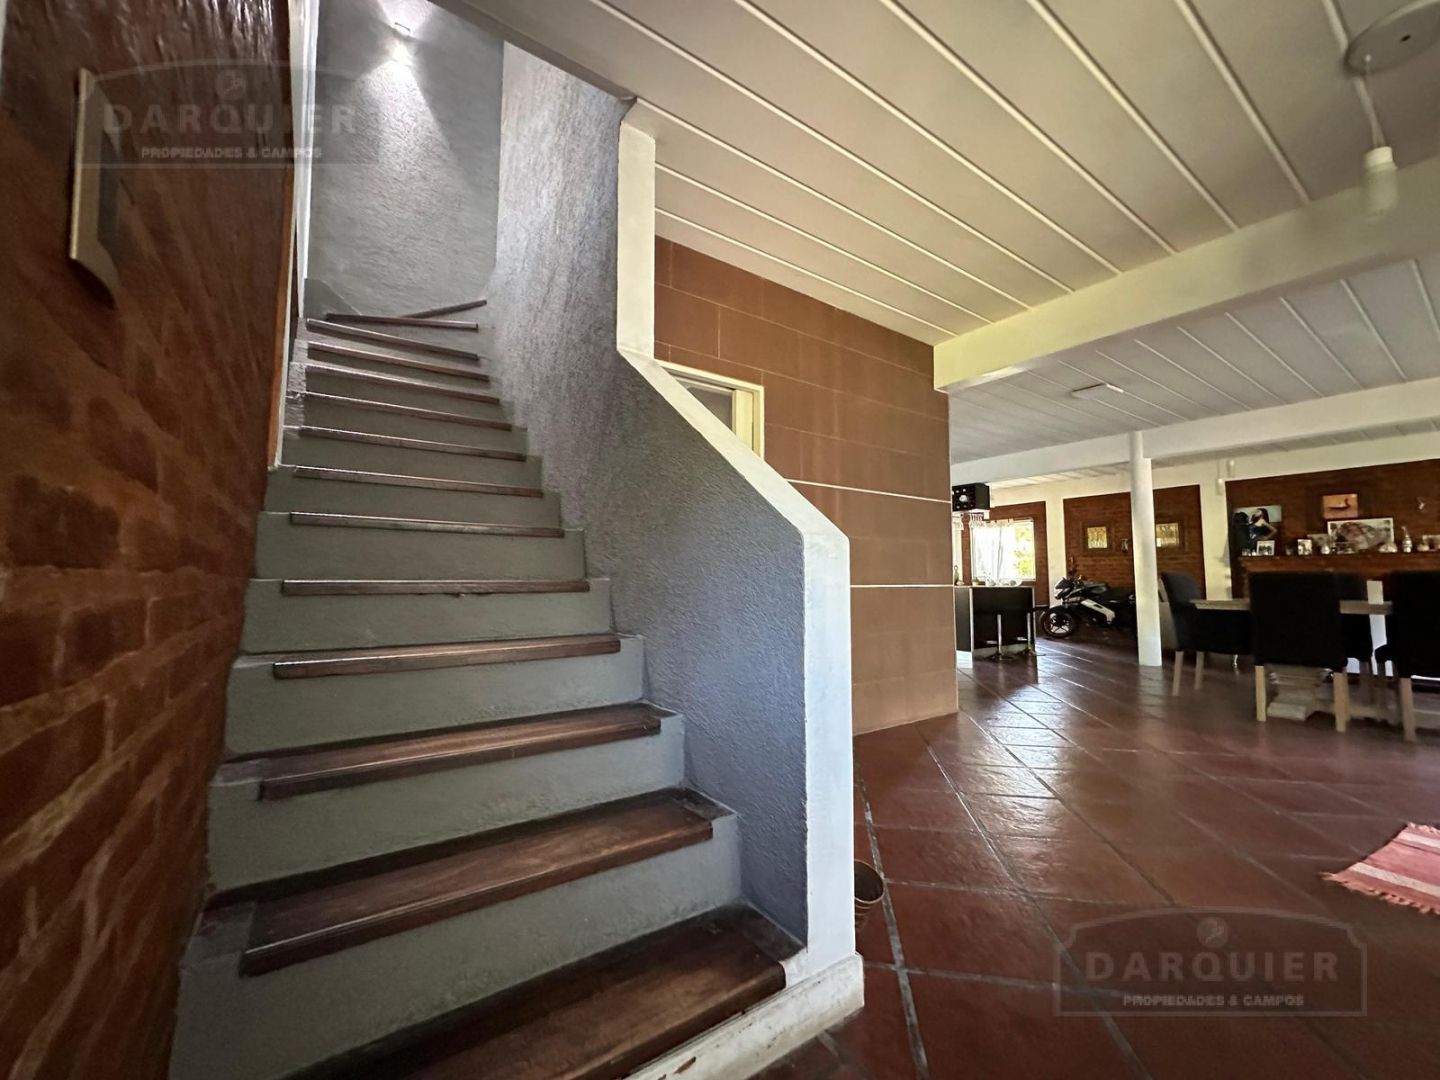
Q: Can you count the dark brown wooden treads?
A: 14